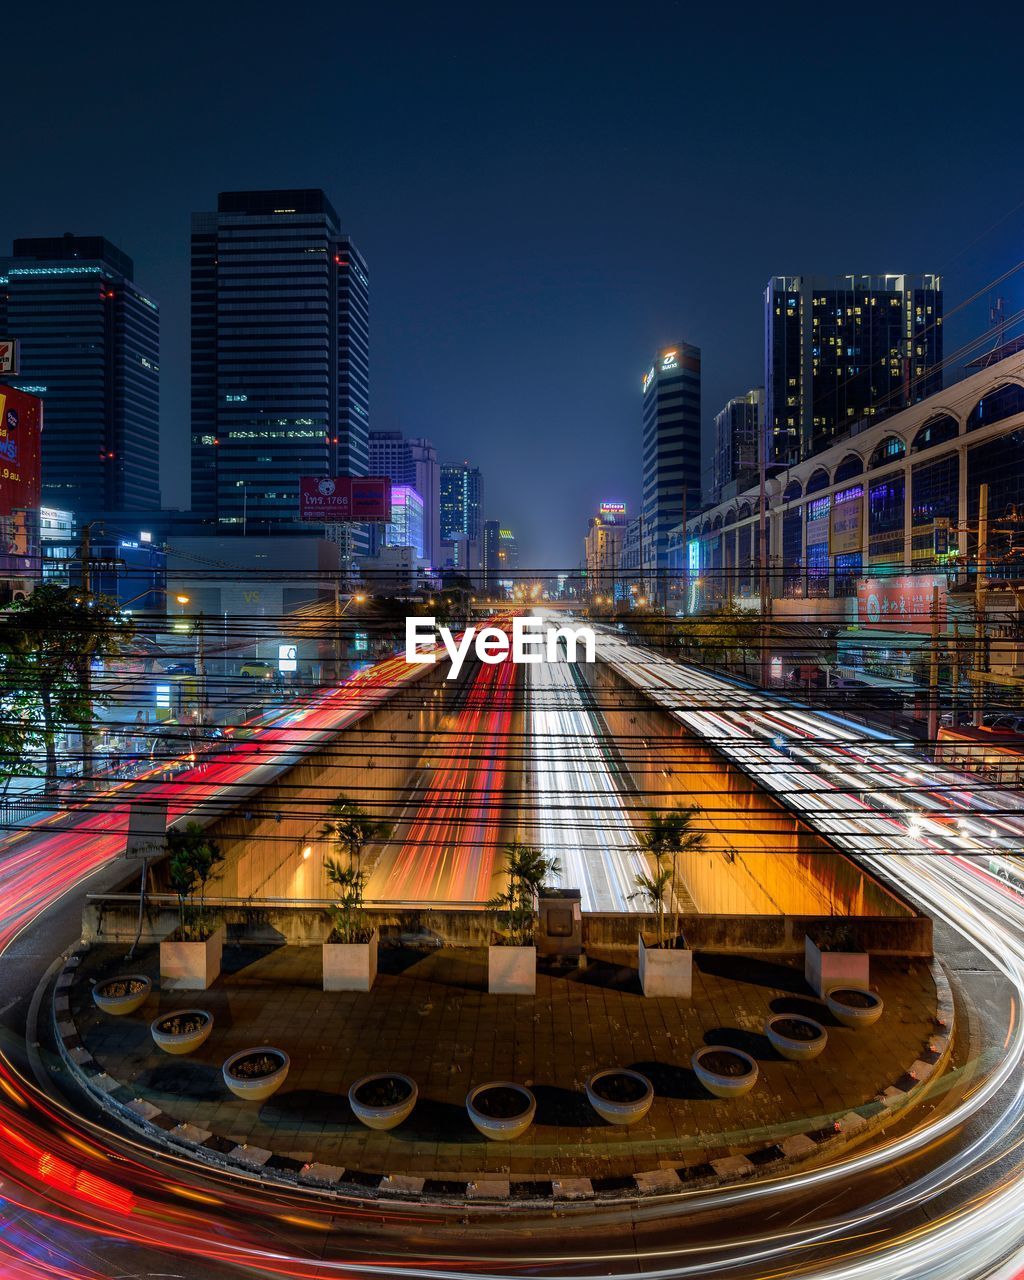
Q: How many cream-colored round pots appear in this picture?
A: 9